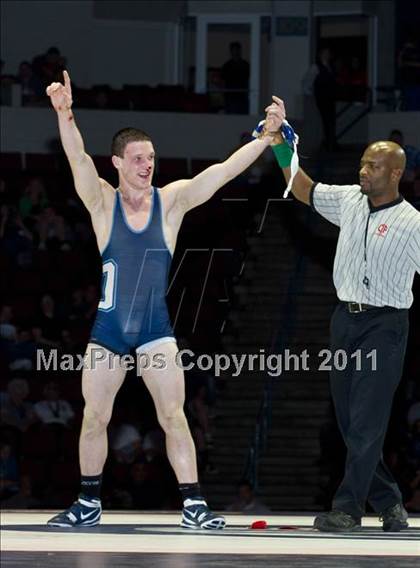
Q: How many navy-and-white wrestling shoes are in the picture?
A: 2